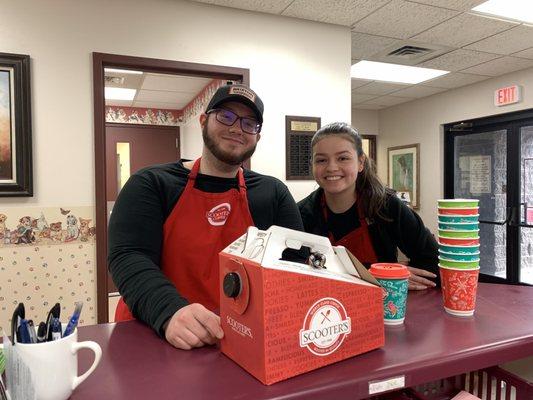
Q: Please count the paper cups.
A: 11